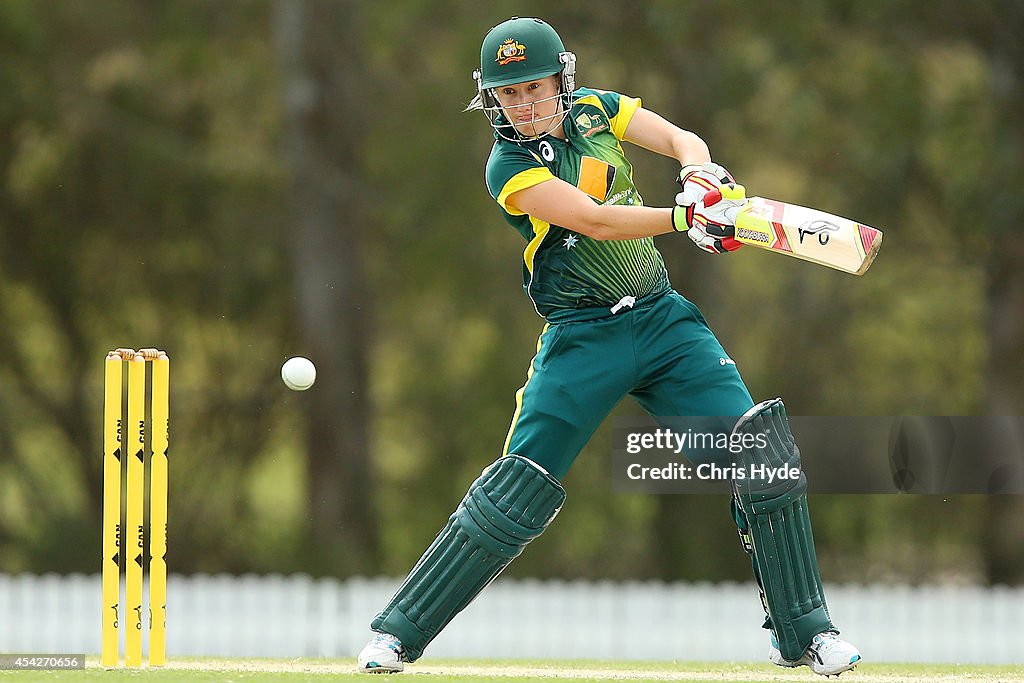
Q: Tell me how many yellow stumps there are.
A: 3